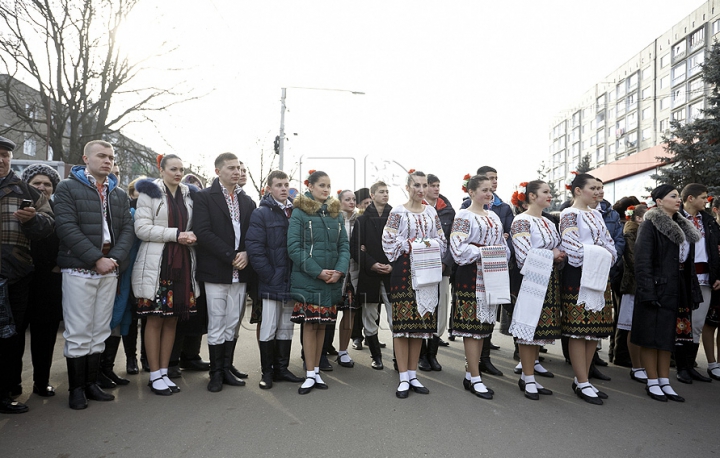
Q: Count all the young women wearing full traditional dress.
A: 4